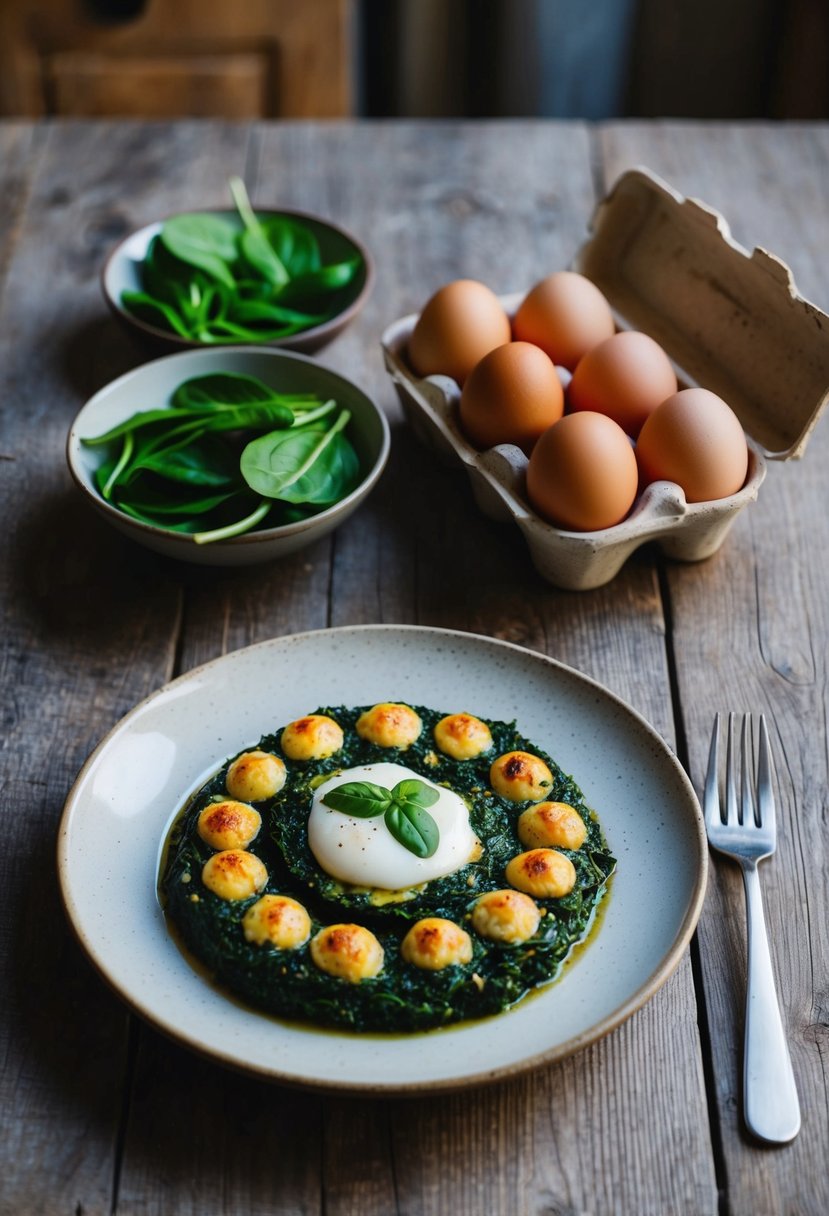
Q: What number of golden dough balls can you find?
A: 13